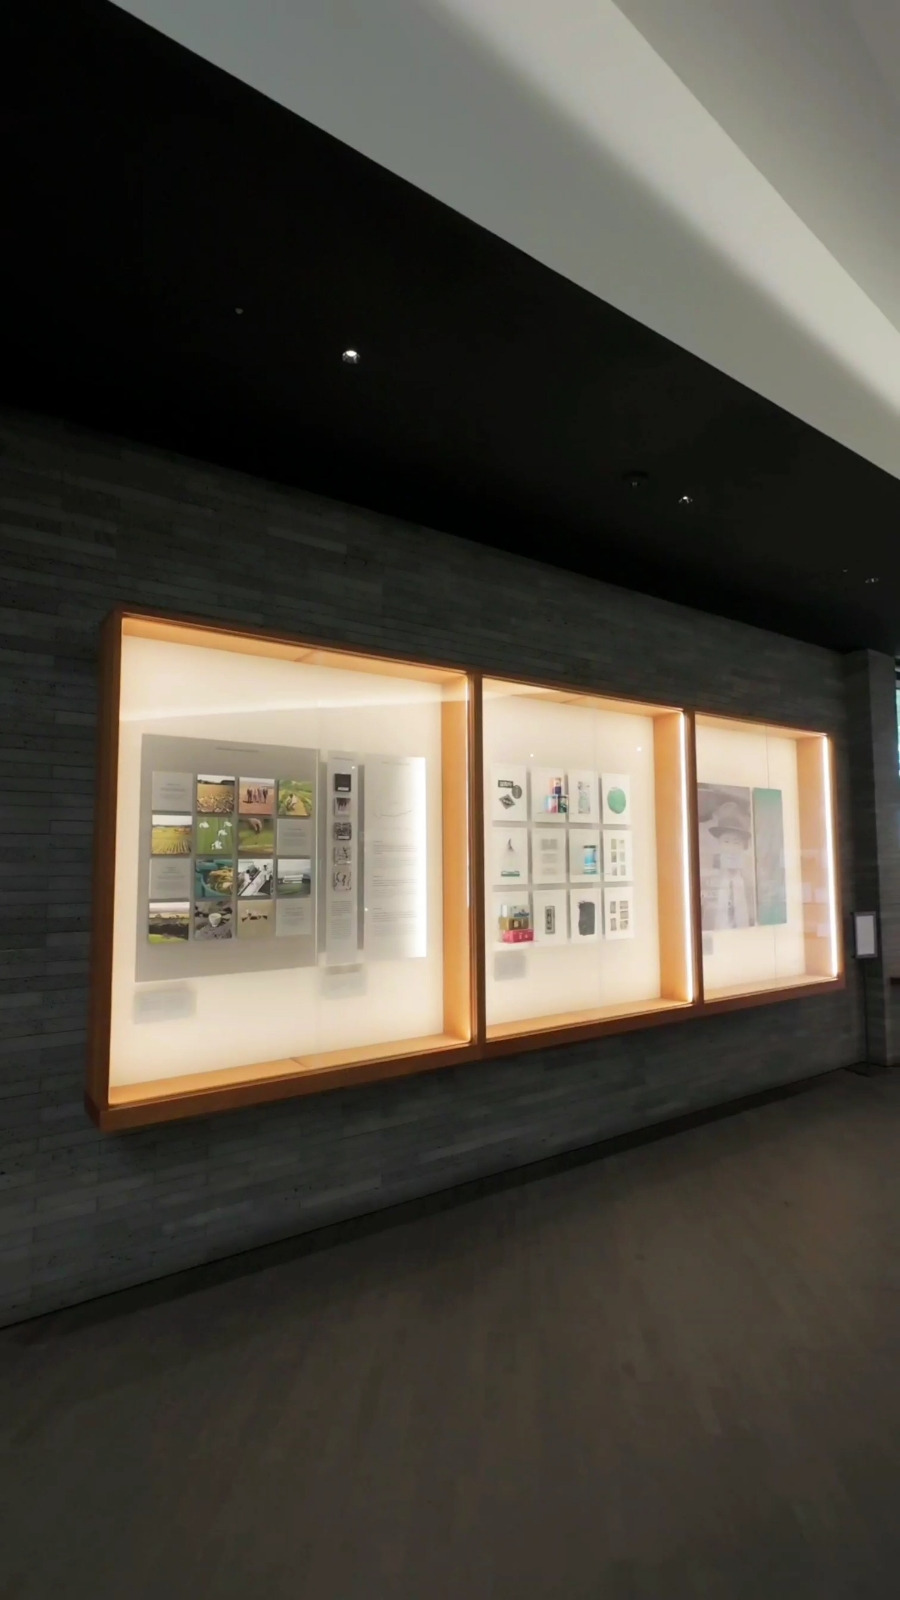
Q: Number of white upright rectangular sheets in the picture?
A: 12